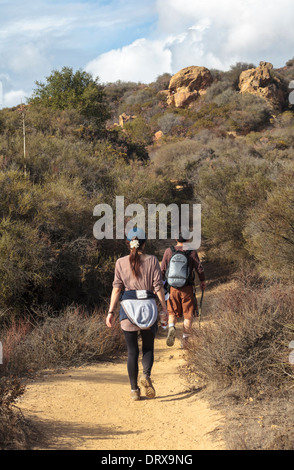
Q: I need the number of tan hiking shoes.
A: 2